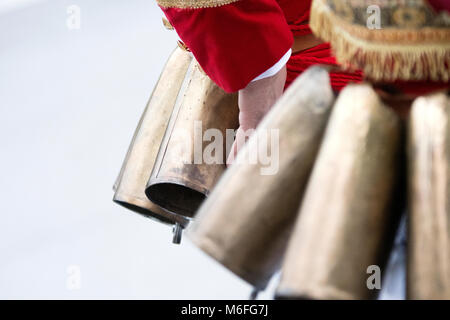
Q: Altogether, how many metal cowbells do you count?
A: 5